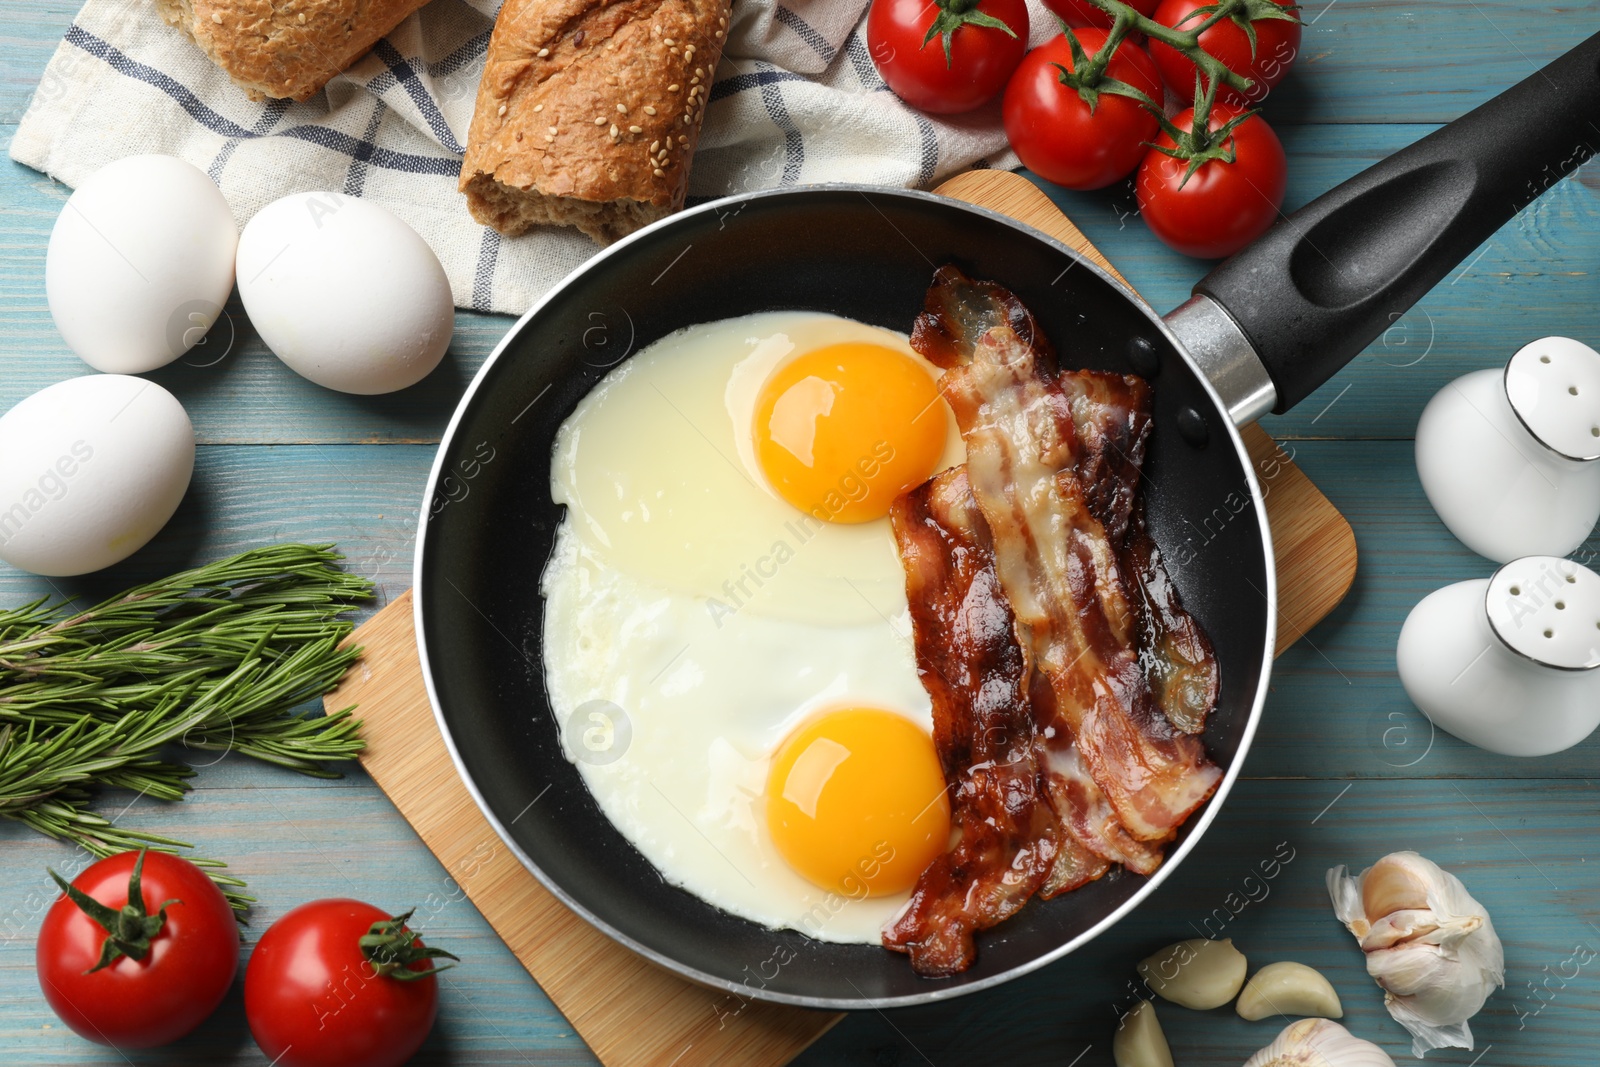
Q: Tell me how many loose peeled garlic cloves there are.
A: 3